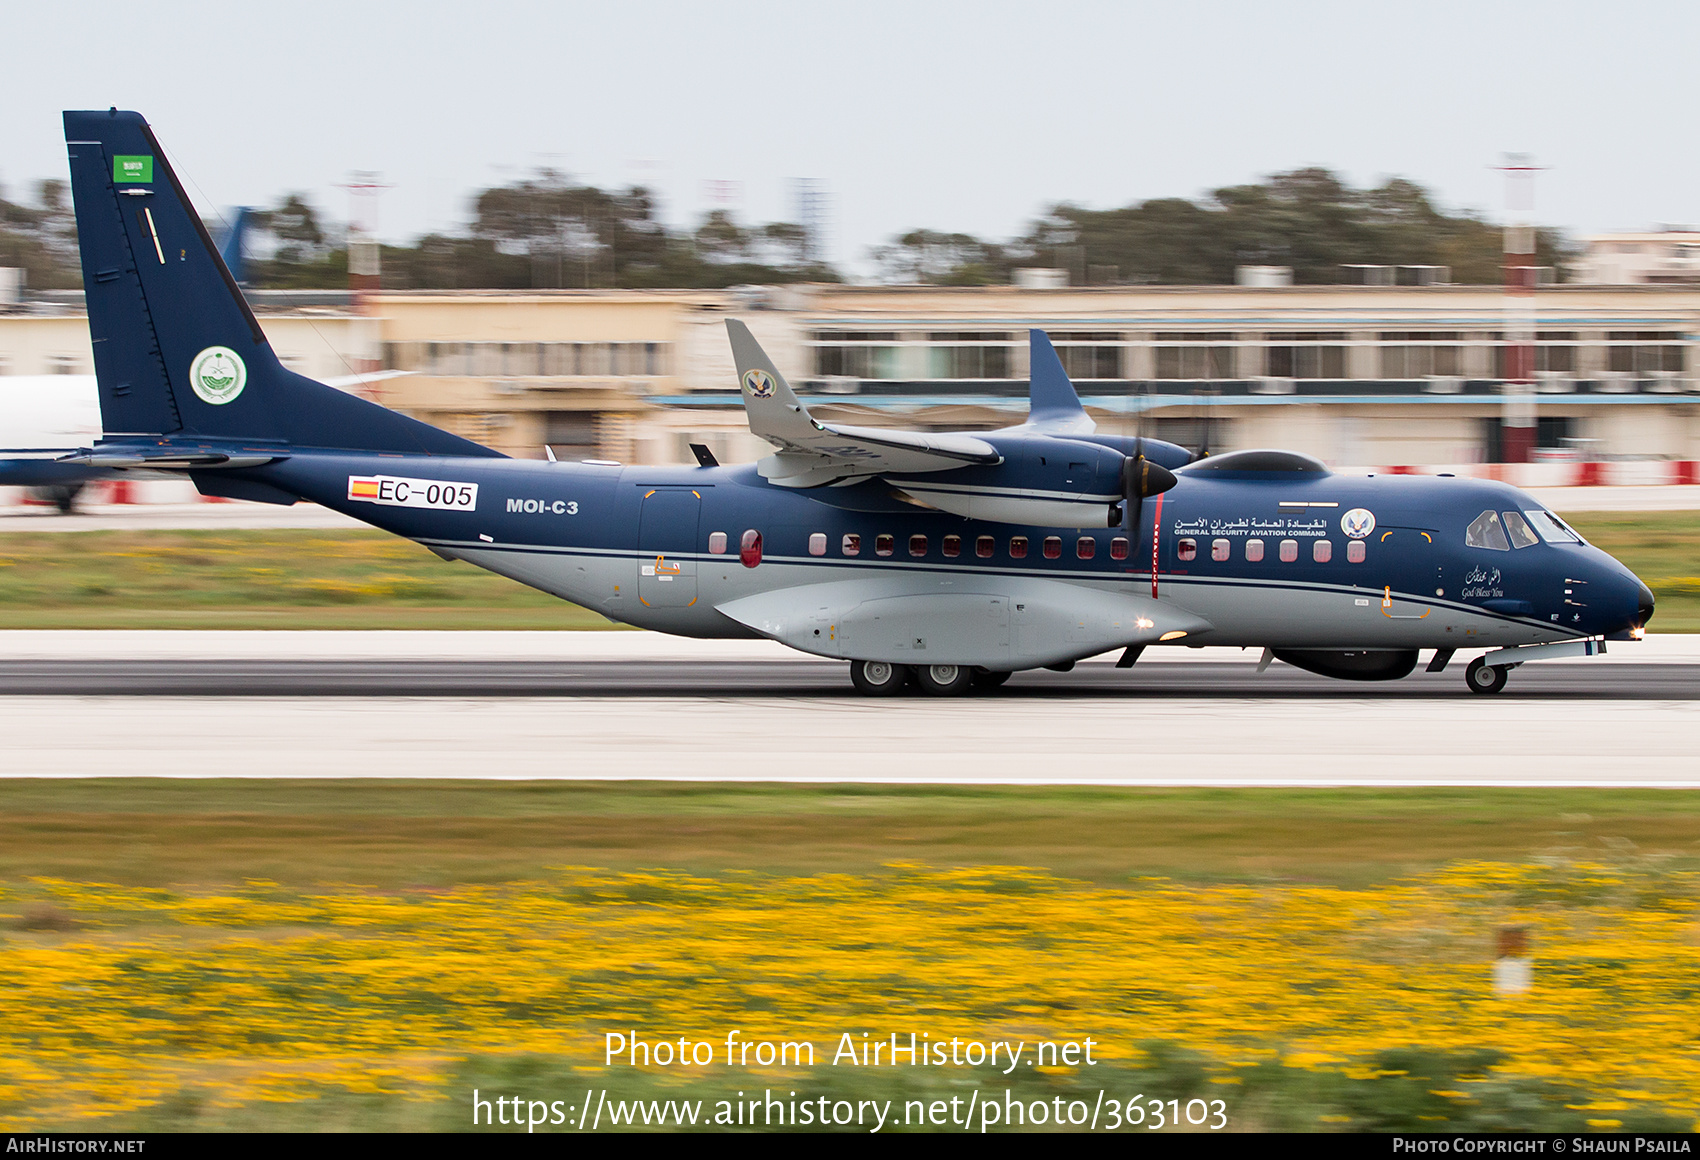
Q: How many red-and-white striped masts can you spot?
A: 2